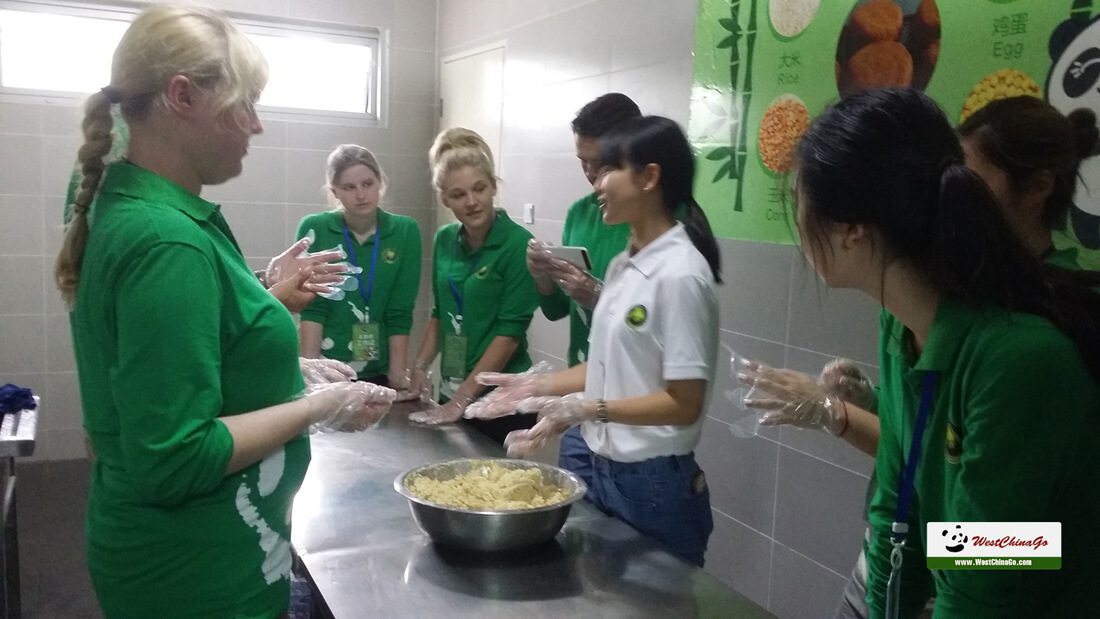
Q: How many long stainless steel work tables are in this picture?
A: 1